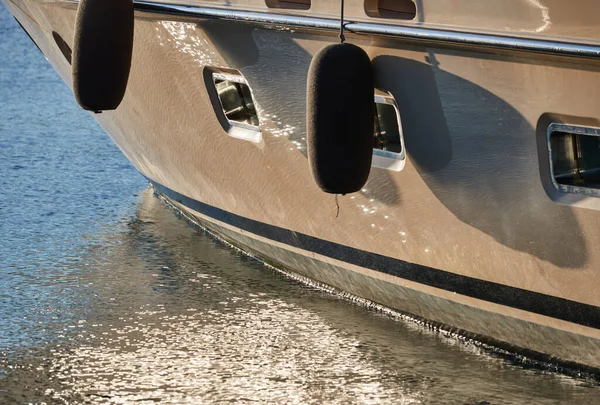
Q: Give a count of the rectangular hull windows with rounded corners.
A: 3